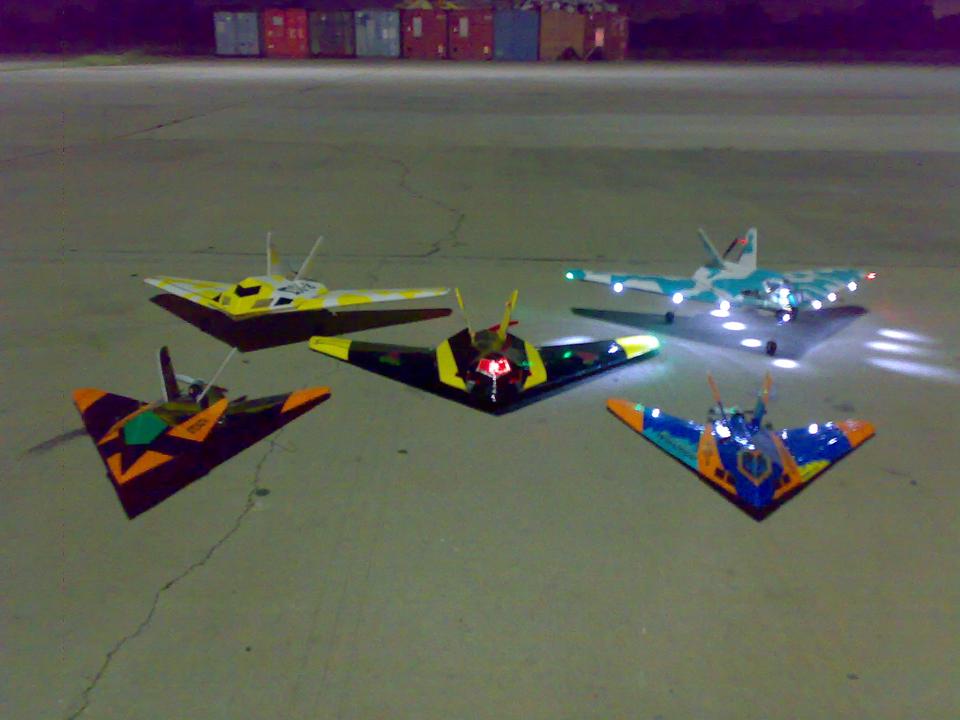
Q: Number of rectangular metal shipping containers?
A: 9